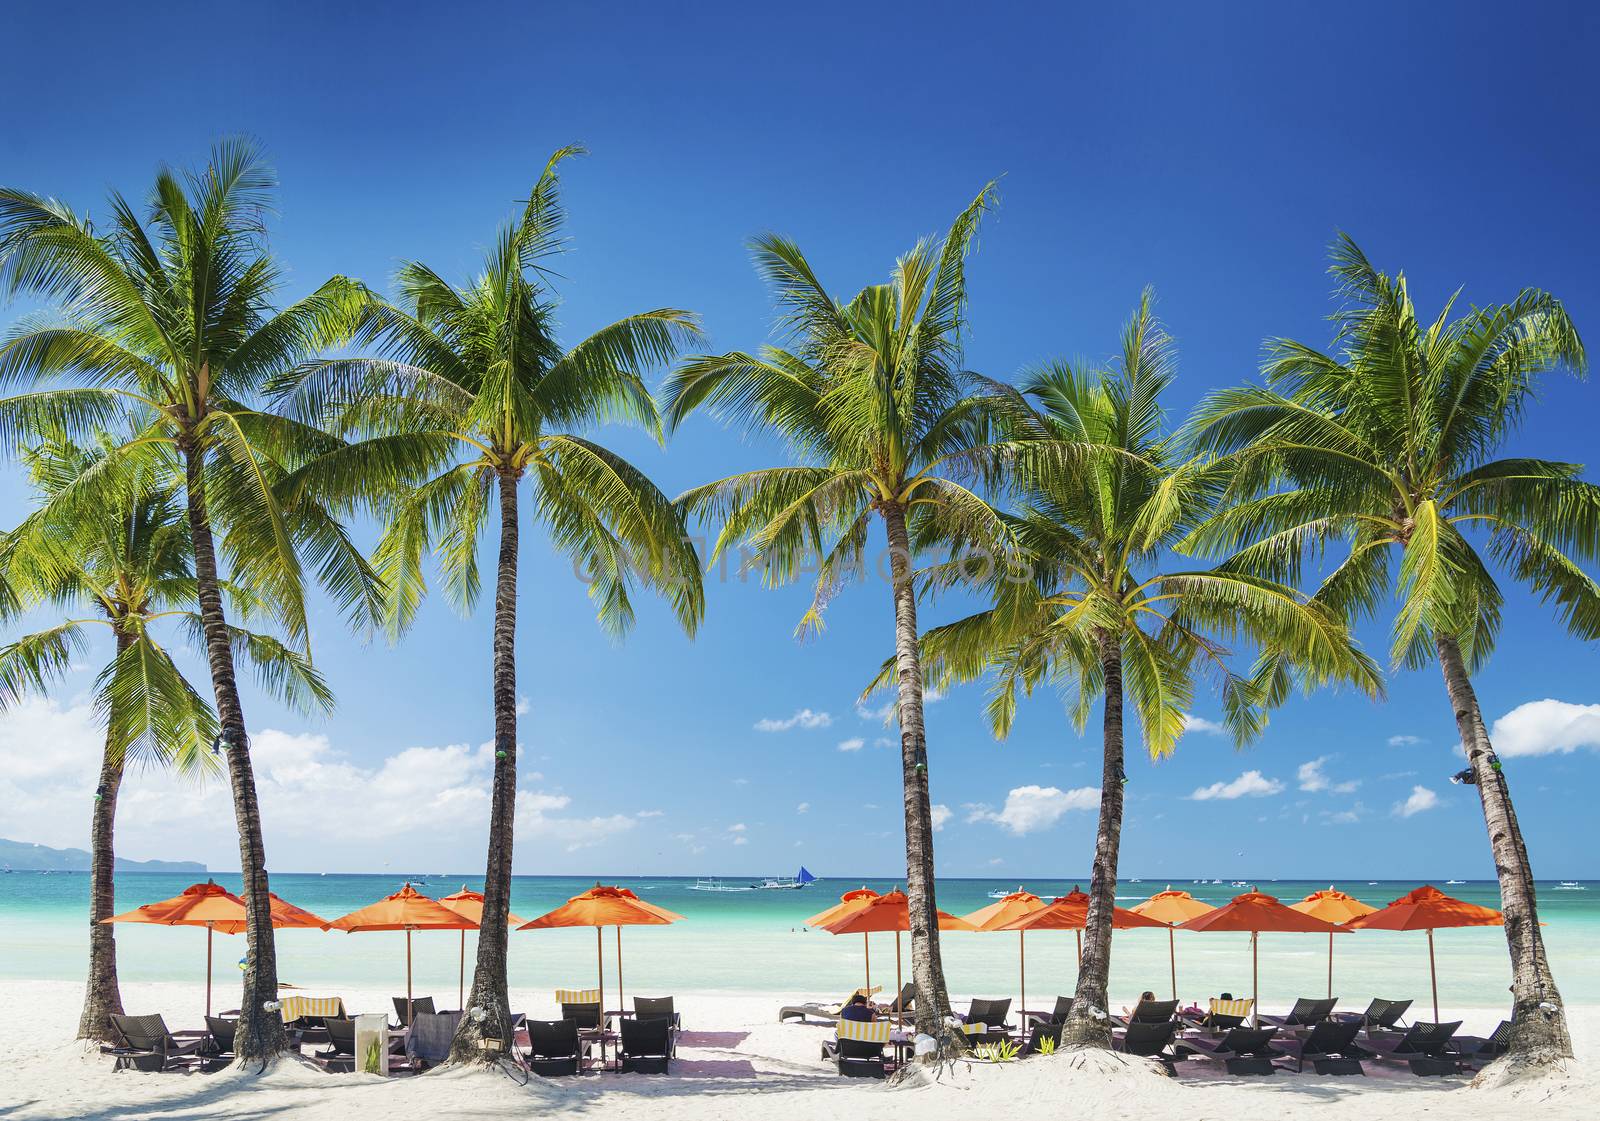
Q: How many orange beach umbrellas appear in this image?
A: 14